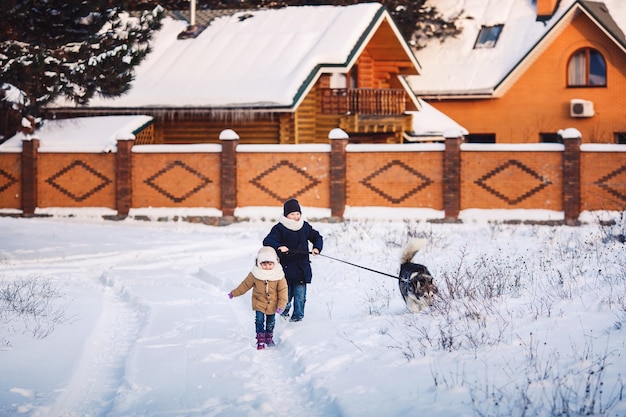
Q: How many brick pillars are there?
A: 6